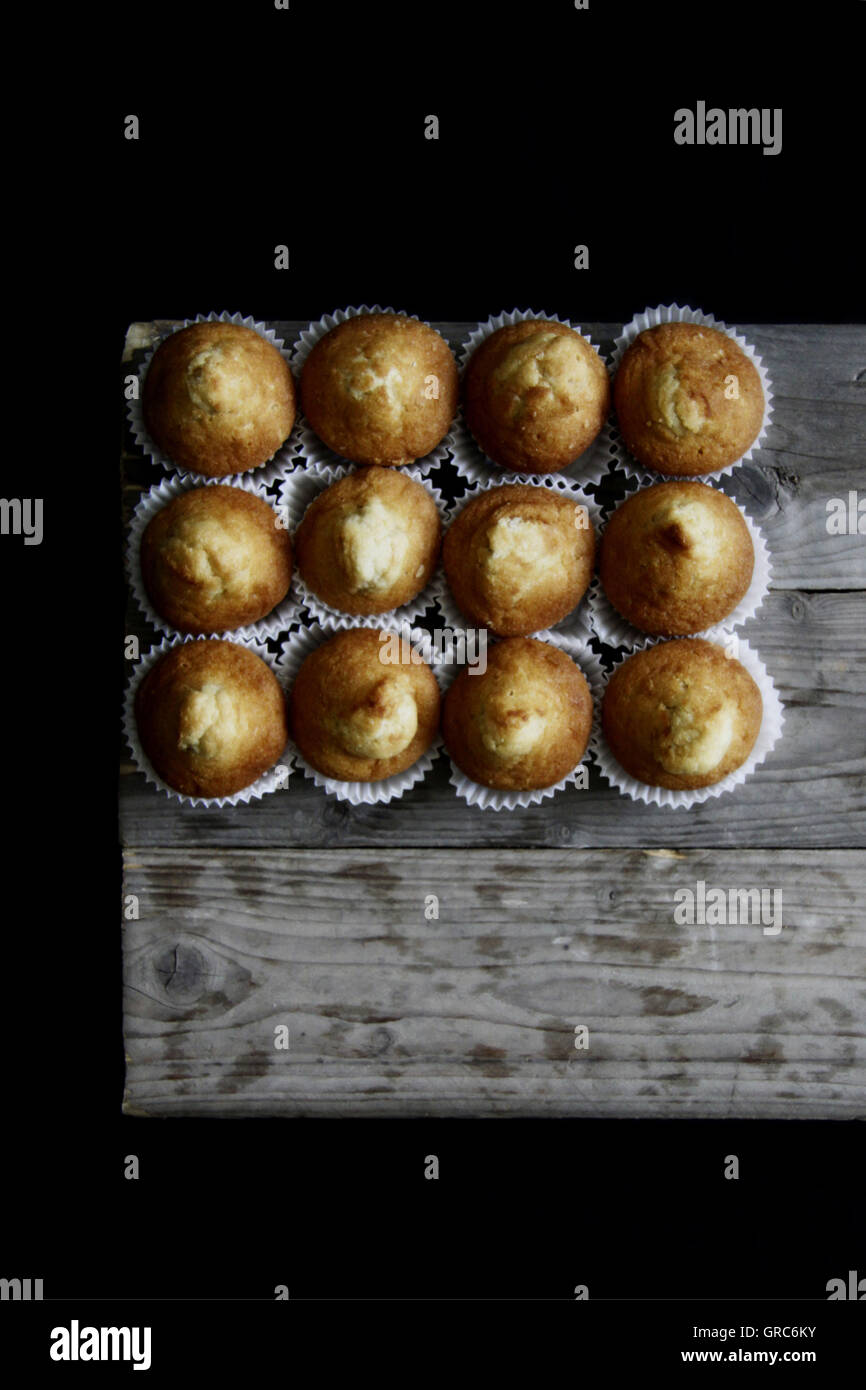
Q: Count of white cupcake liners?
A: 12